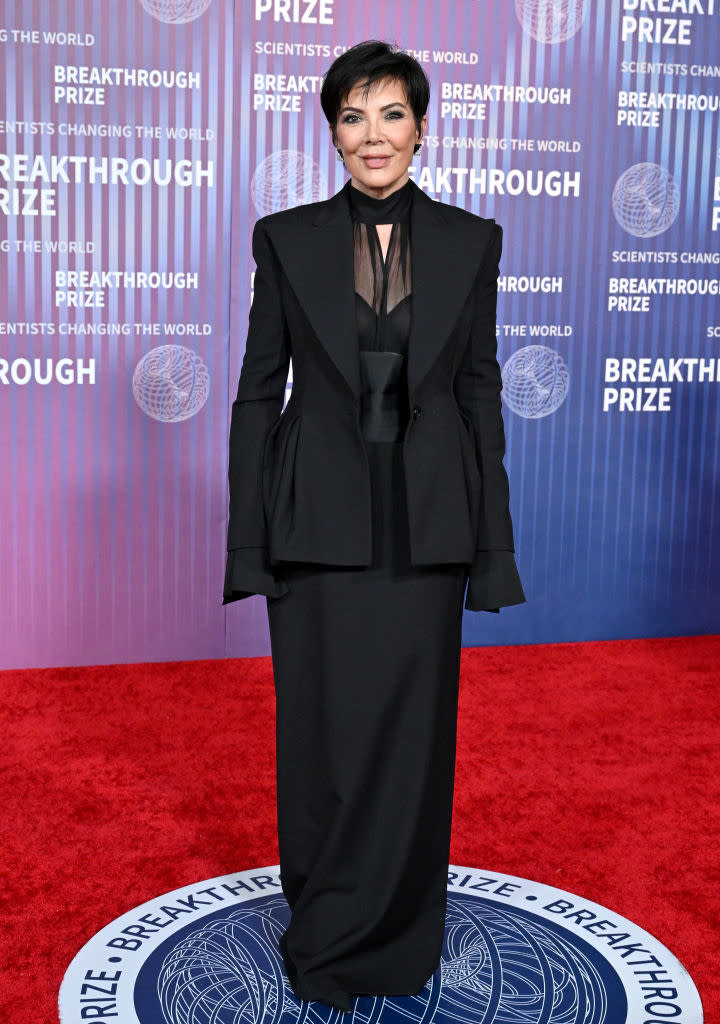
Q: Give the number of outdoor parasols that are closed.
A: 0